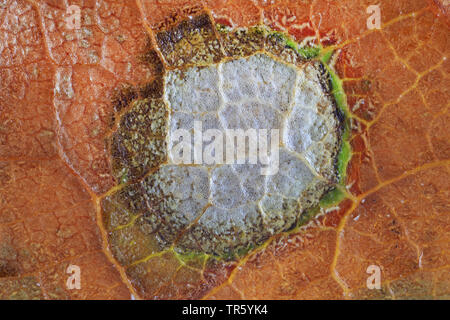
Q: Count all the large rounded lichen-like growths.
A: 1